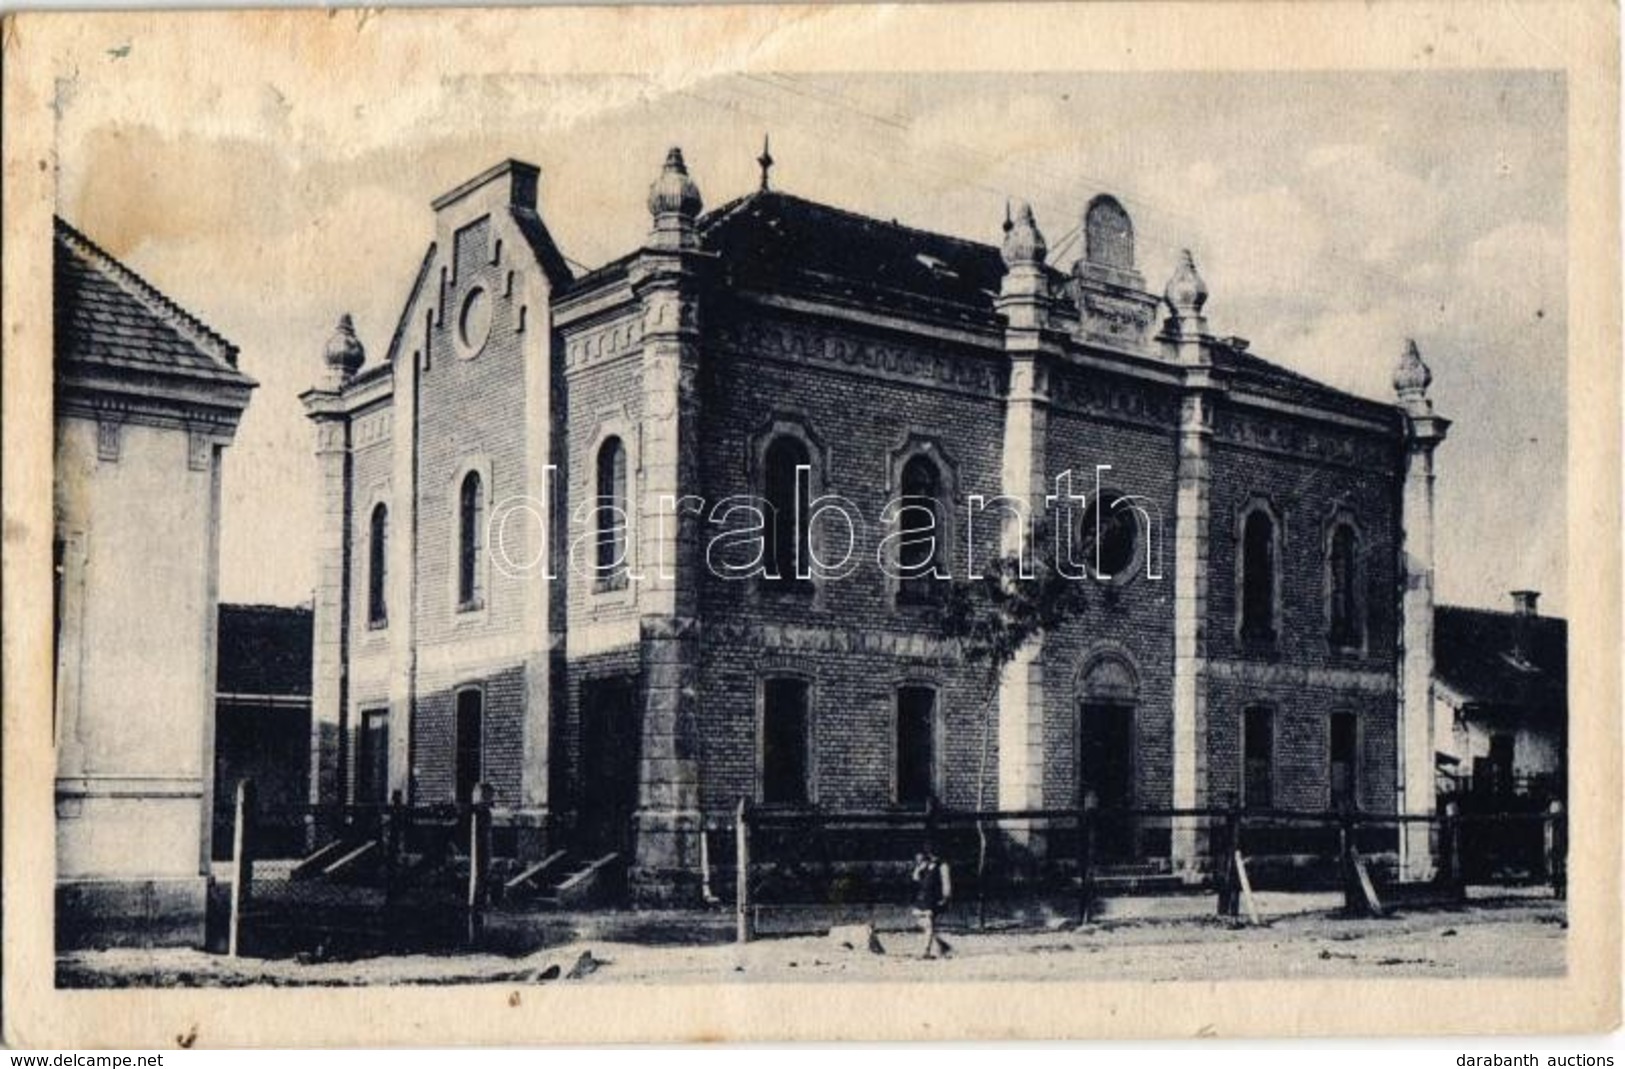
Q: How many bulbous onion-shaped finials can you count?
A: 5